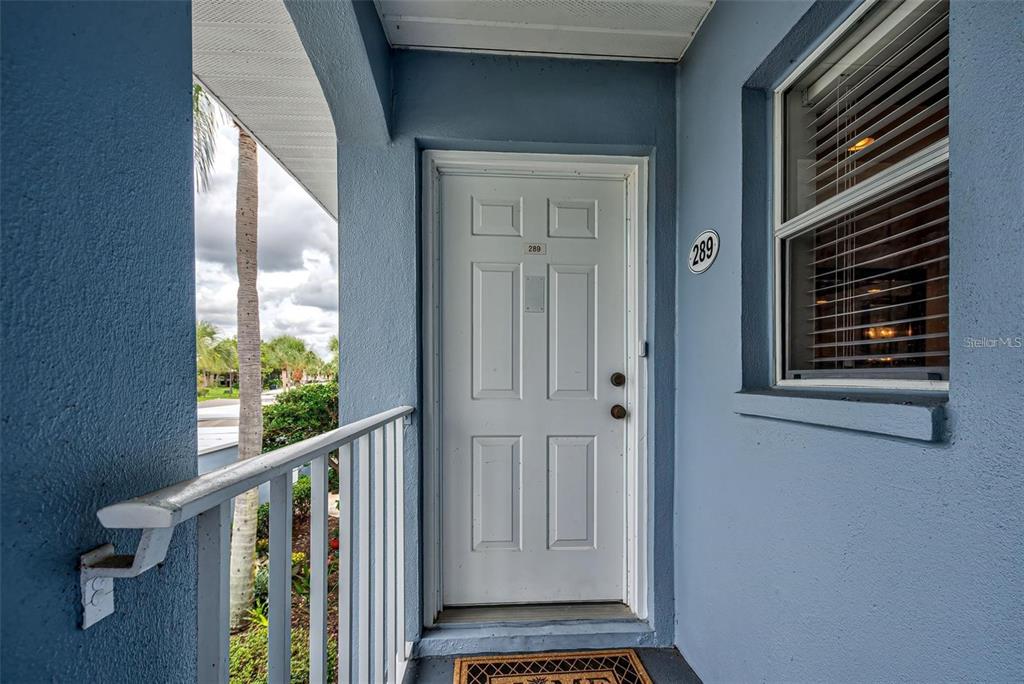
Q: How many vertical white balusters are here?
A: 8